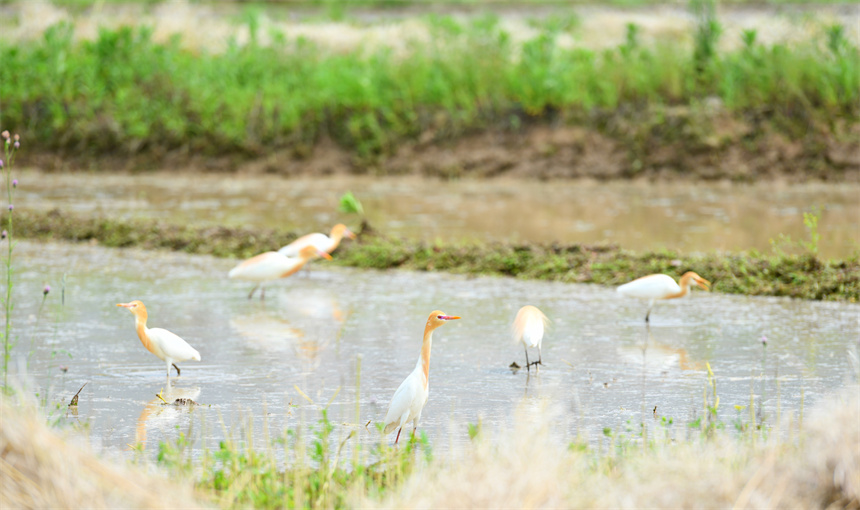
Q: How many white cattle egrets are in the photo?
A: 6